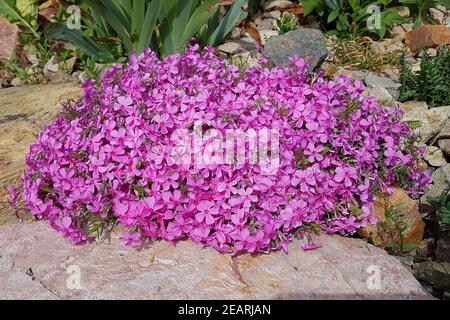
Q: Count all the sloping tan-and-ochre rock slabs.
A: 1